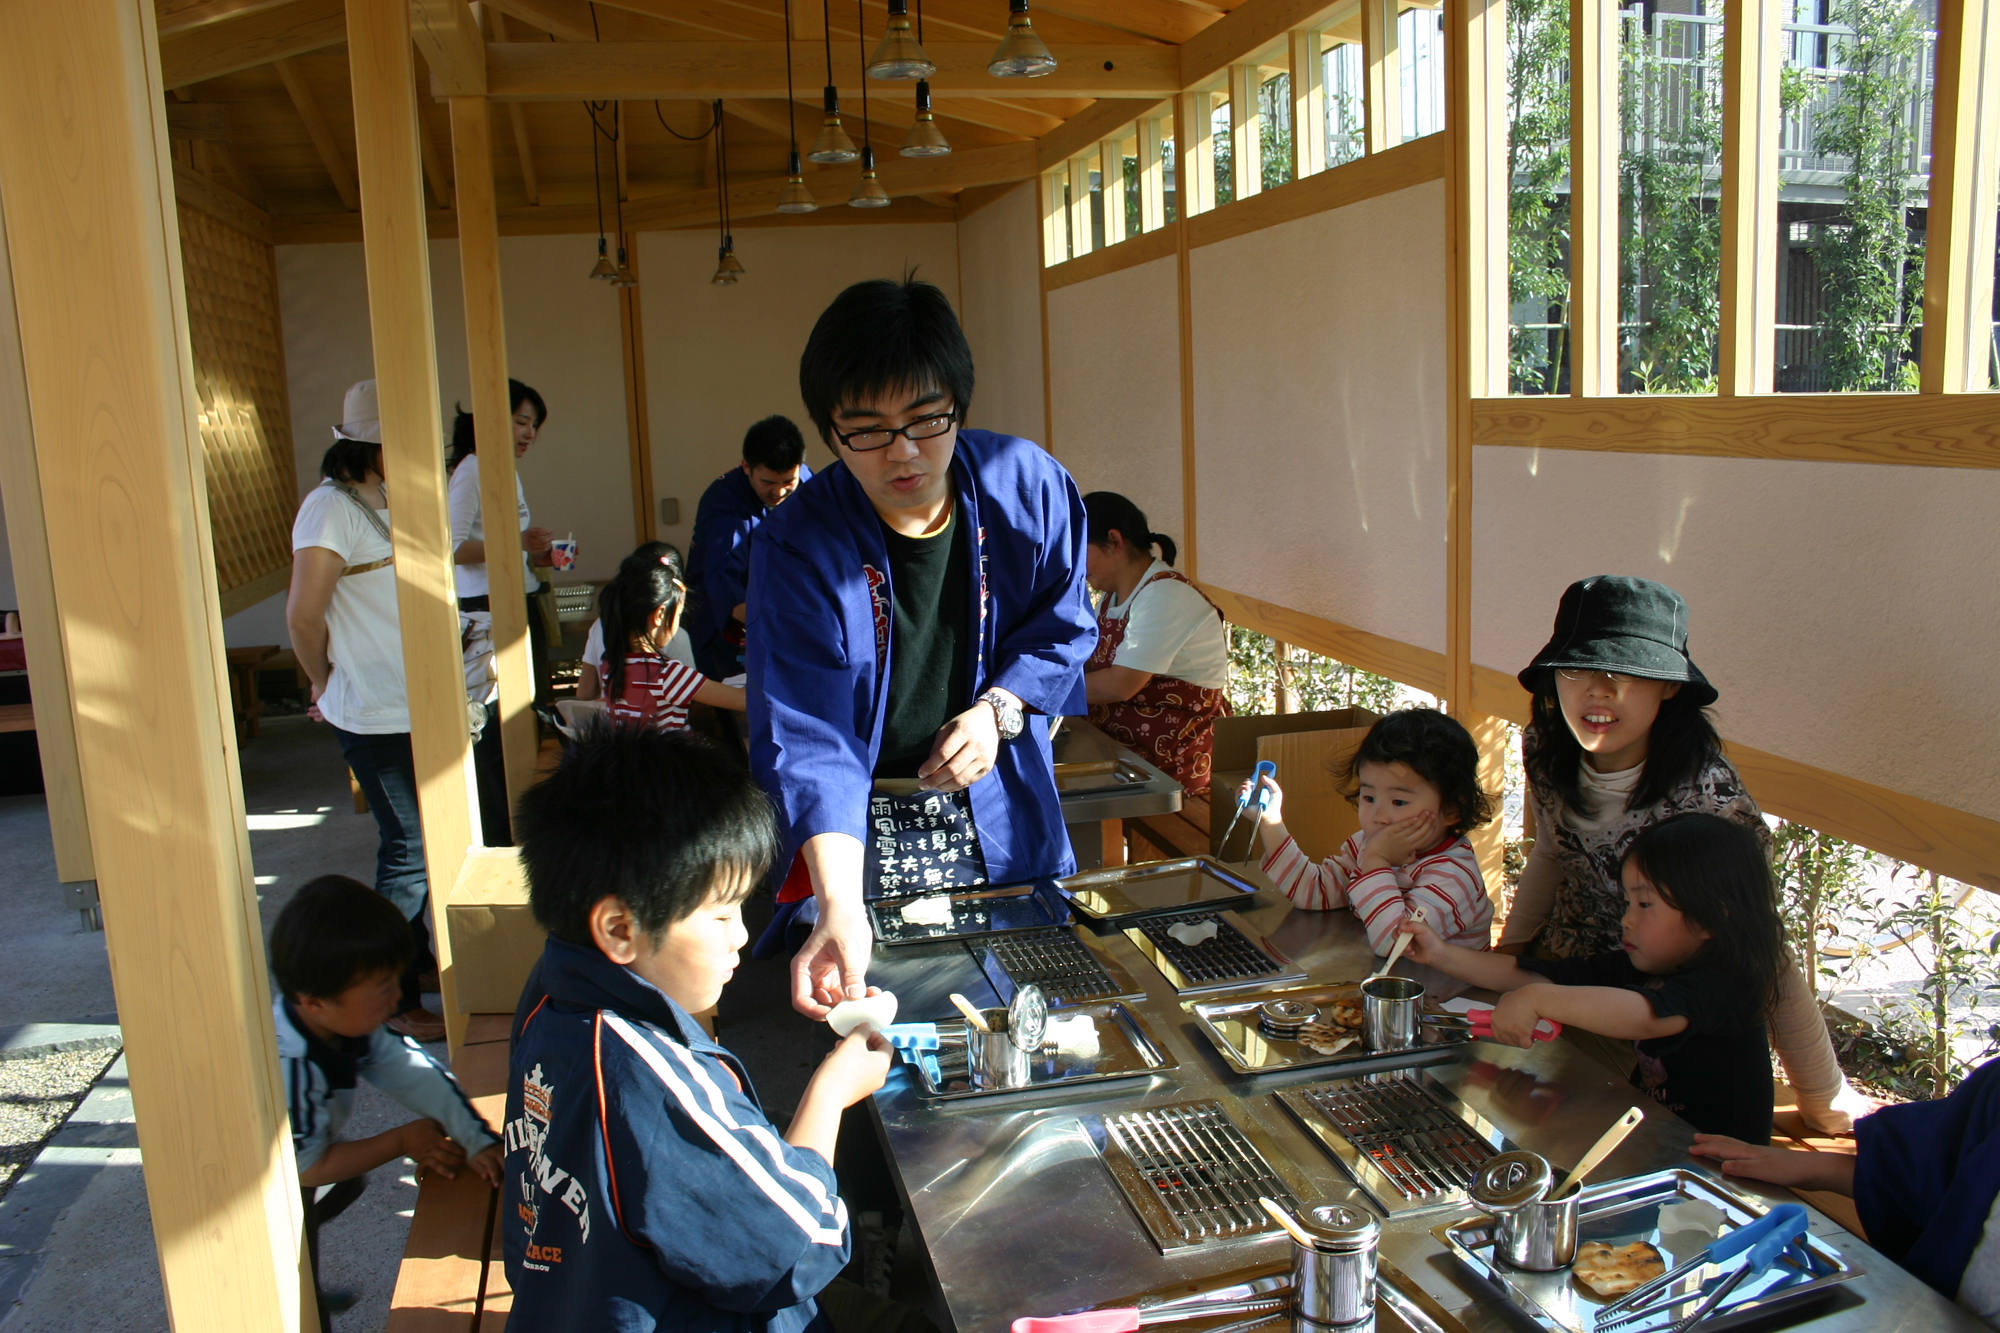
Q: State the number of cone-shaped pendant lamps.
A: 10